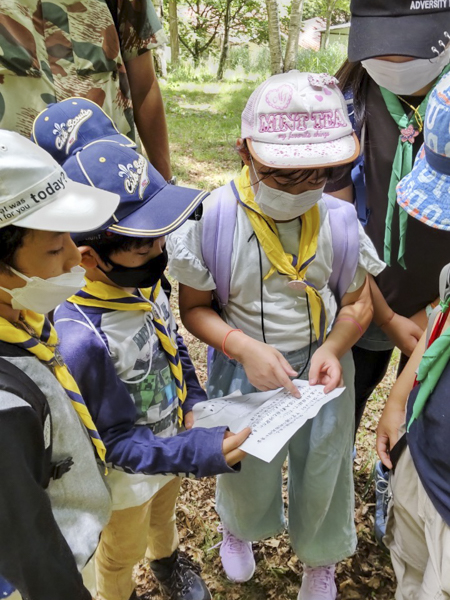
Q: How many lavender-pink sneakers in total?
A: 2